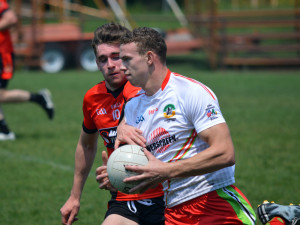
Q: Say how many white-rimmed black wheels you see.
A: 2